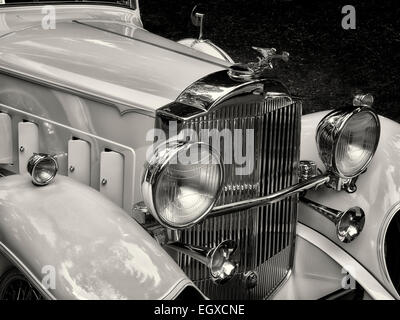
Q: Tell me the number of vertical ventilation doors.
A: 4